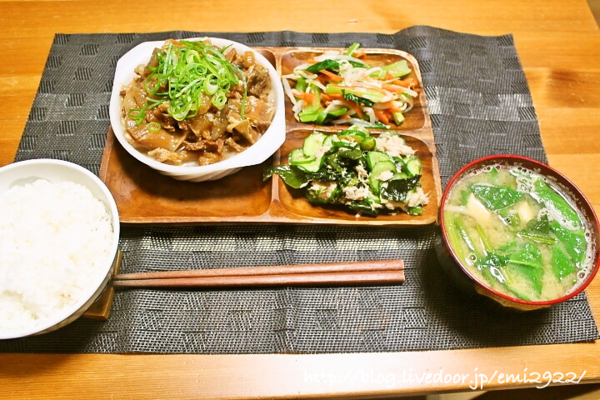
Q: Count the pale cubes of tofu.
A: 2